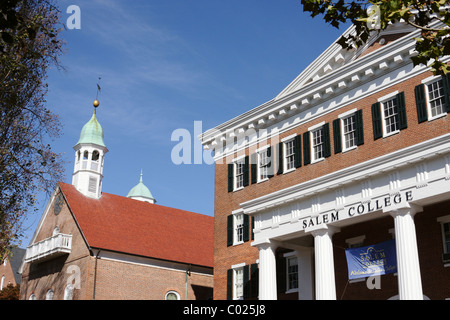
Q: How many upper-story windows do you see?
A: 7